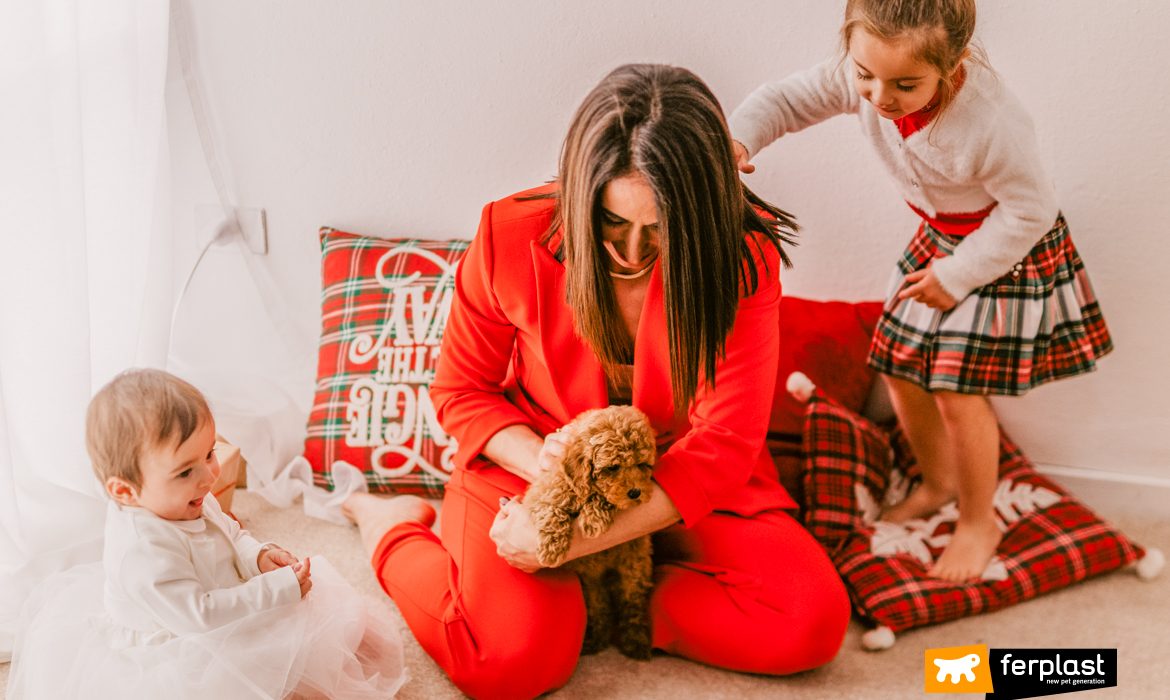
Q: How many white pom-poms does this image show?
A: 3